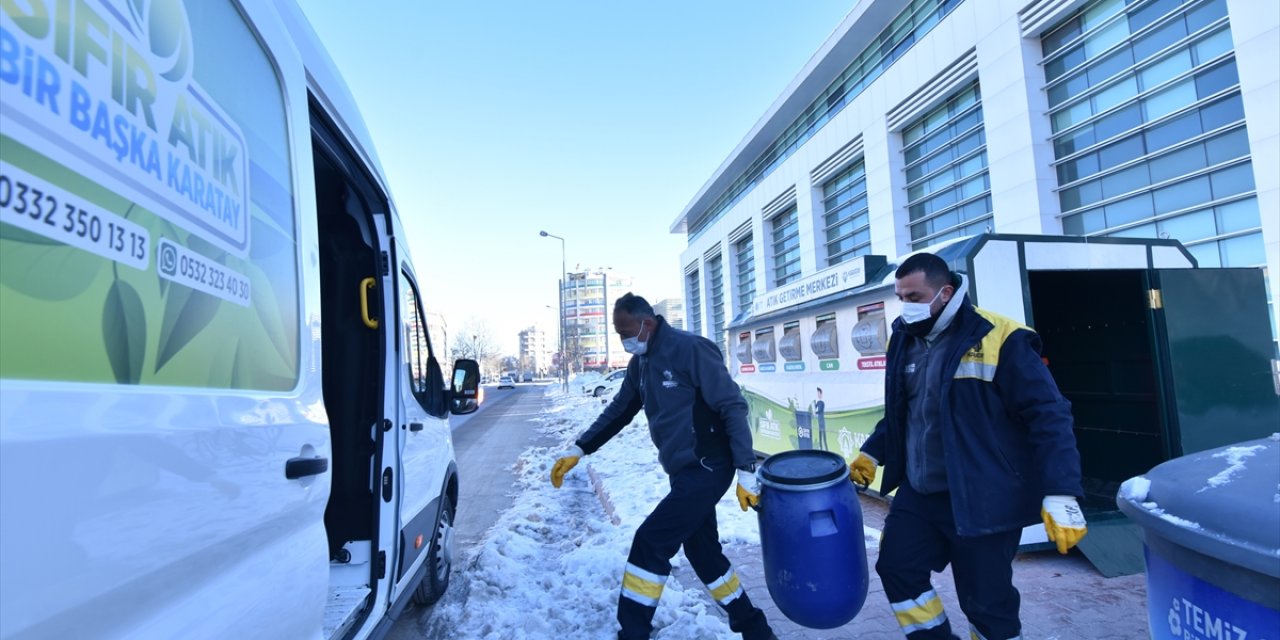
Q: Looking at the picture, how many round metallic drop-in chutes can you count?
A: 5